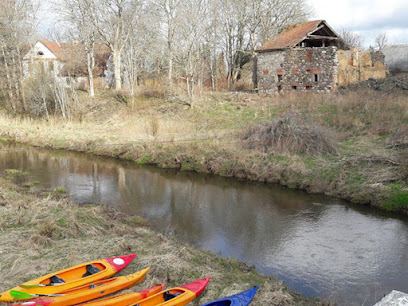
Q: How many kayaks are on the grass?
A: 5